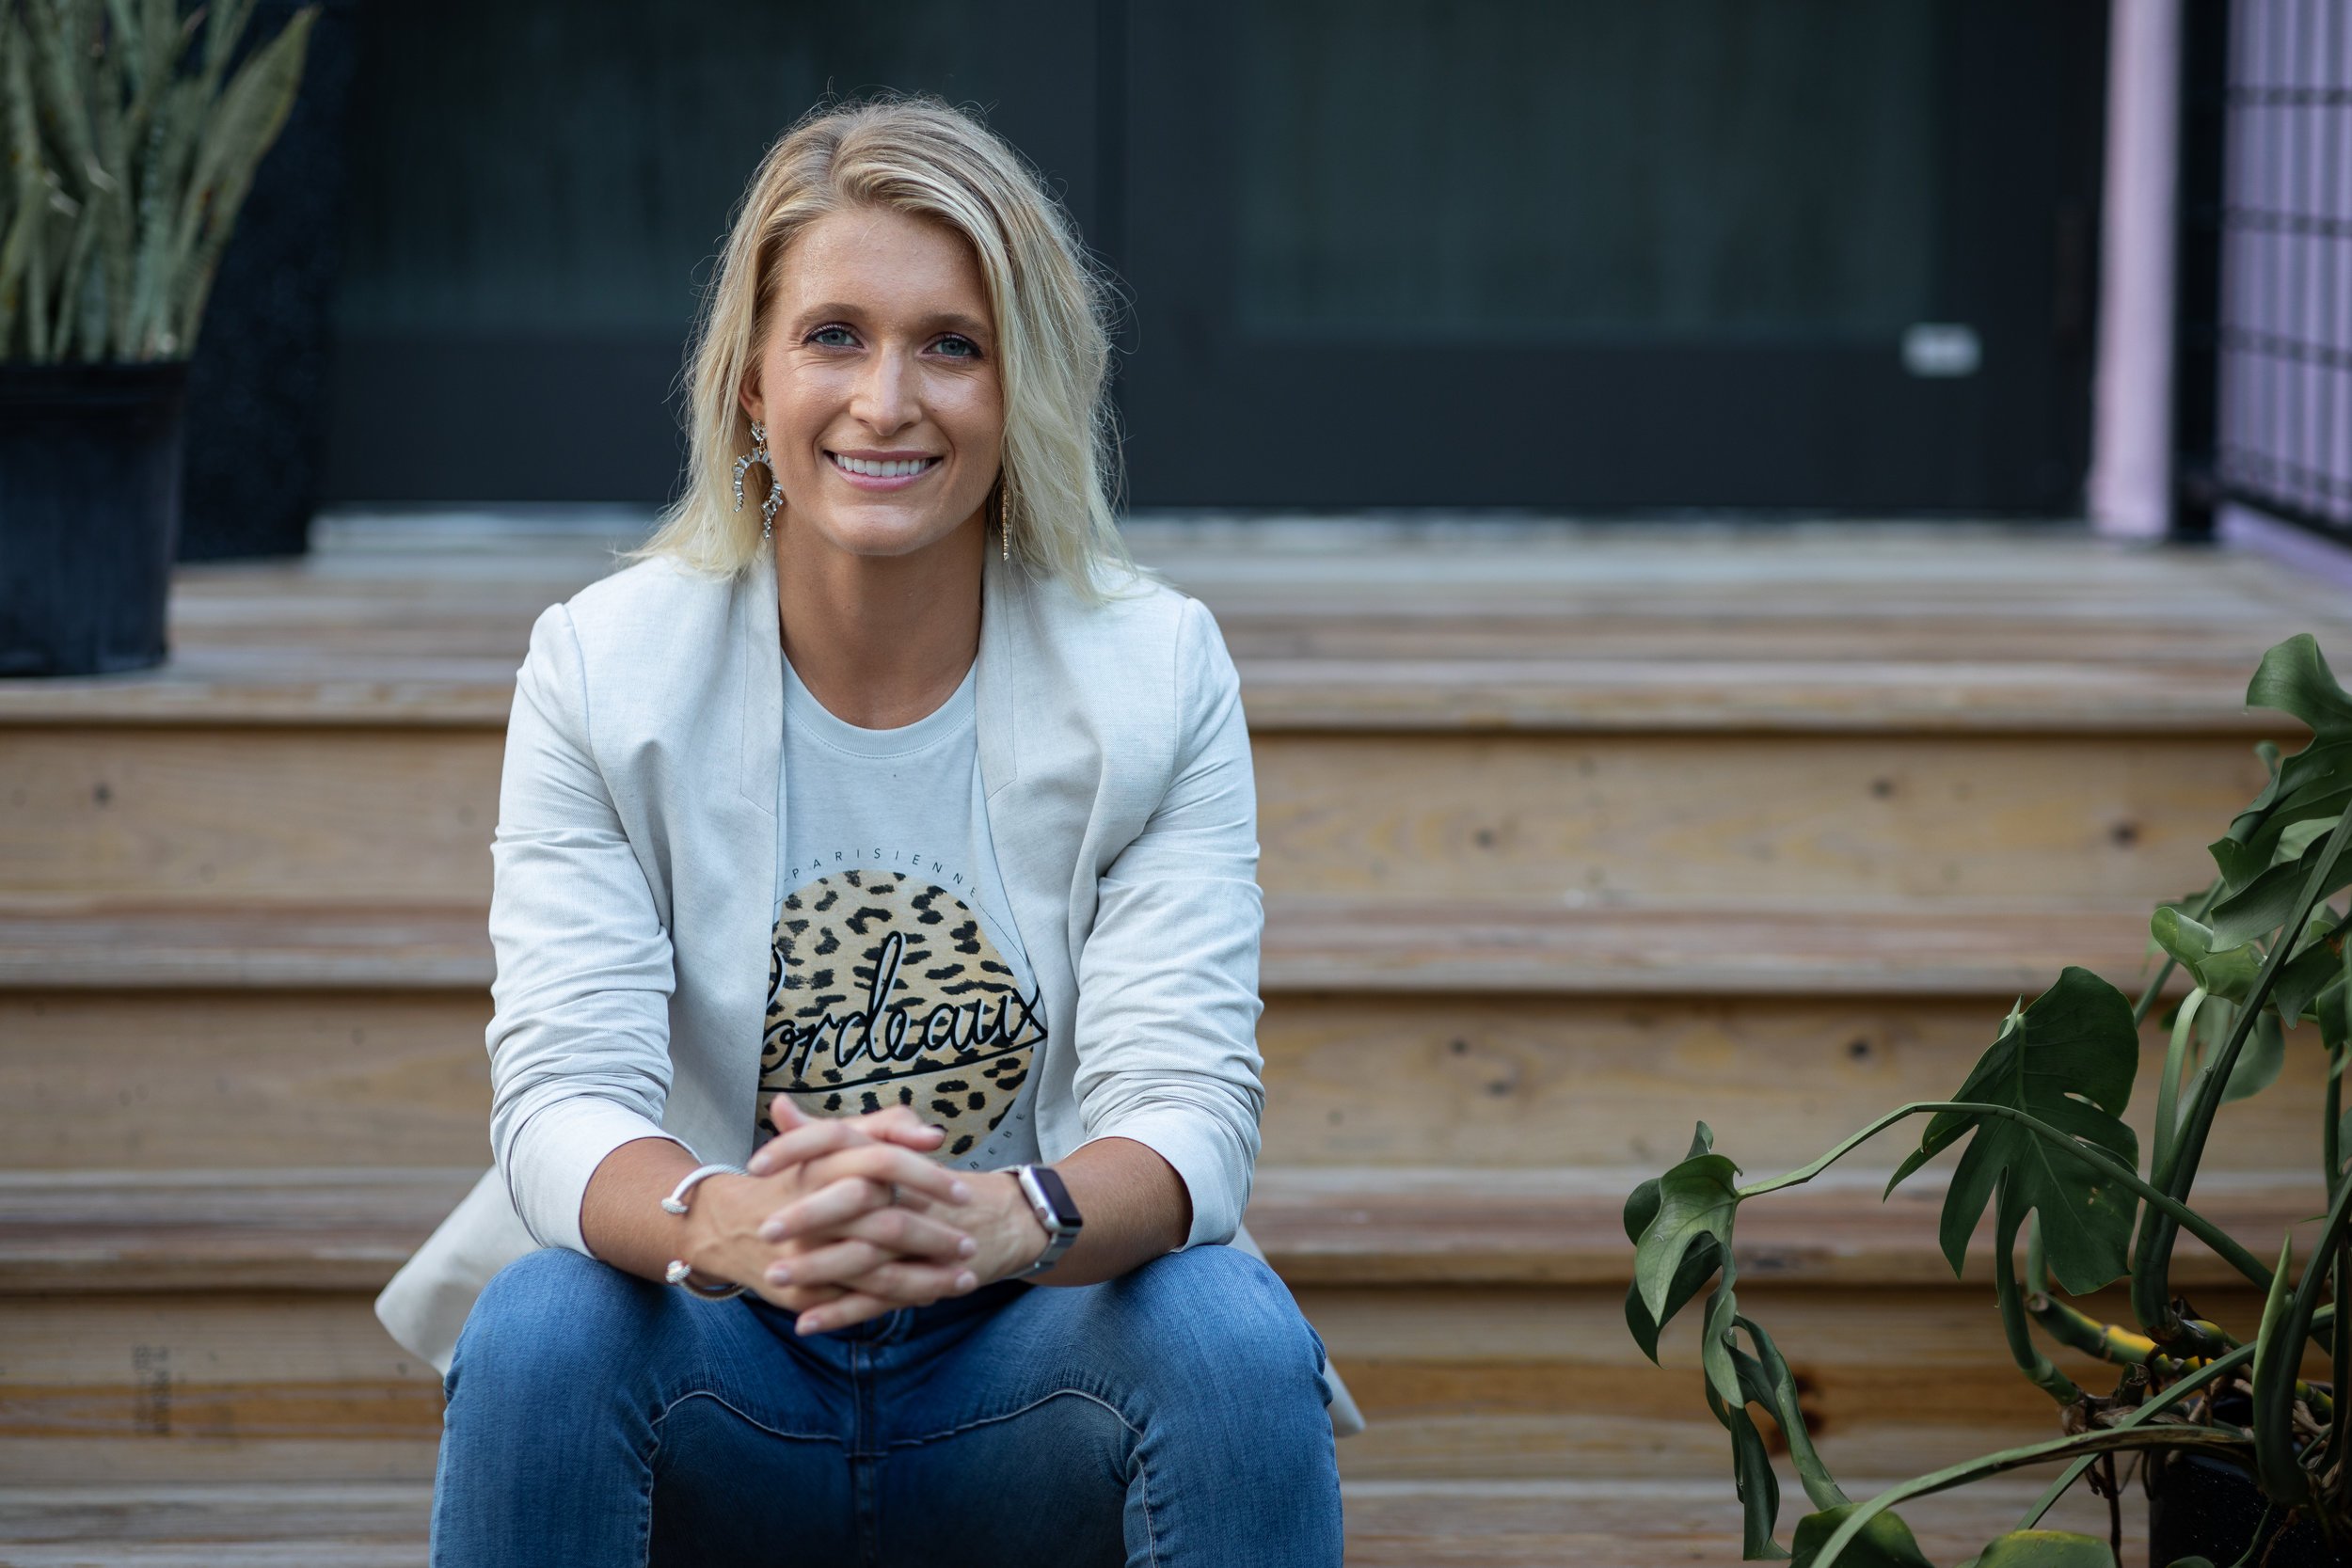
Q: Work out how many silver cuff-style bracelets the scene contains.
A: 1